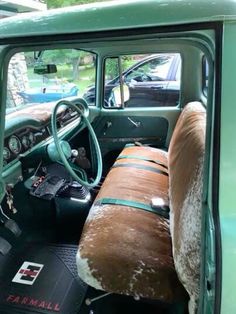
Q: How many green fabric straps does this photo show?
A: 3